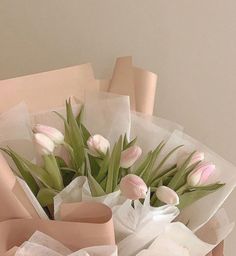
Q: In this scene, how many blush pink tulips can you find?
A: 8